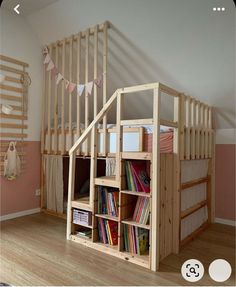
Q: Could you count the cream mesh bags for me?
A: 1